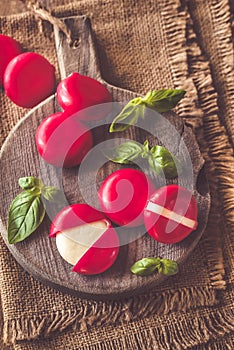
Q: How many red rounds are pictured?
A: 7